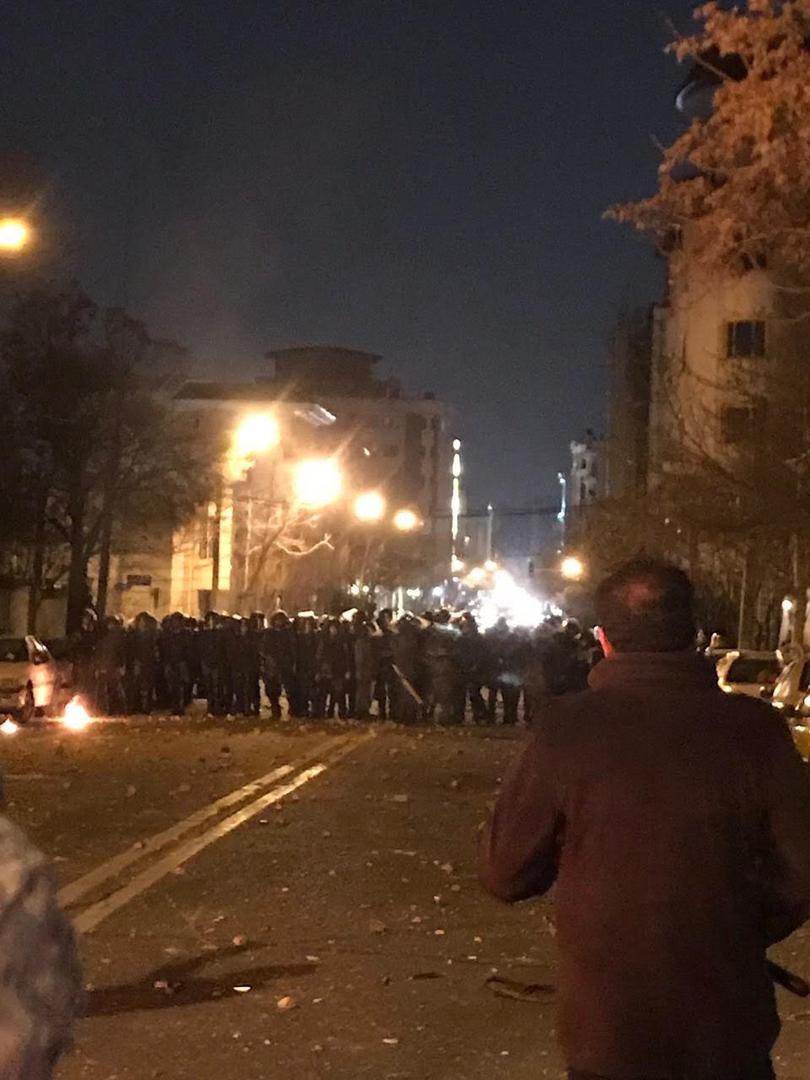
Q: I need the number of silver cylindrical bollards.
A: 0